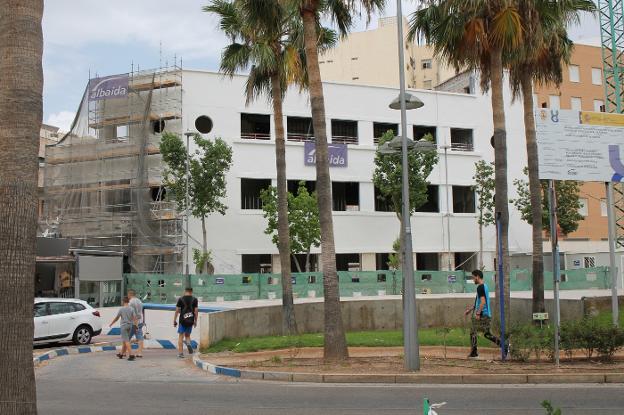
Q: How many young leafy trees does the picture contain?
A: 5